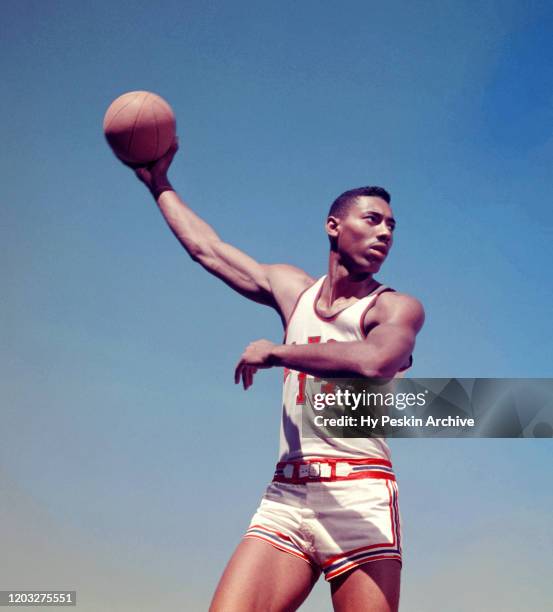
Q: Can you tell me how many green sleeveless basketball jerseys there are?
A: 0